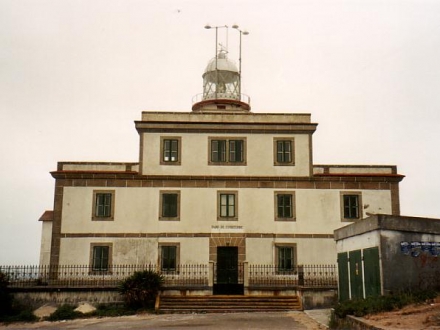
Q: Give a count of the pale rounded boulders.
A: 2